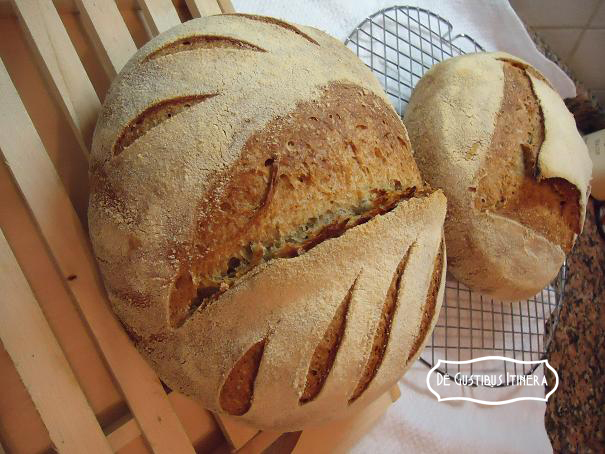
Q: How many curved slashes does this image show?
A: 7